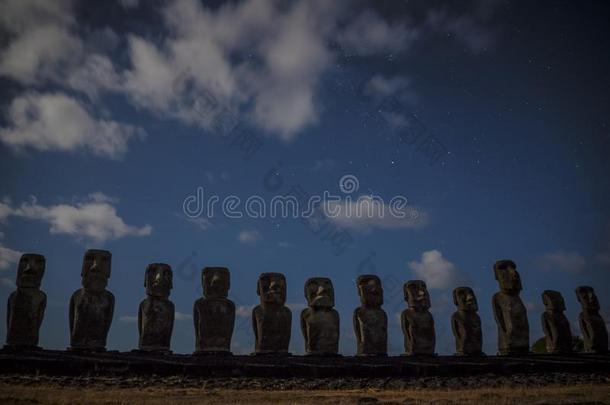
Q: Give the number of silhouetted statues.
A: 12